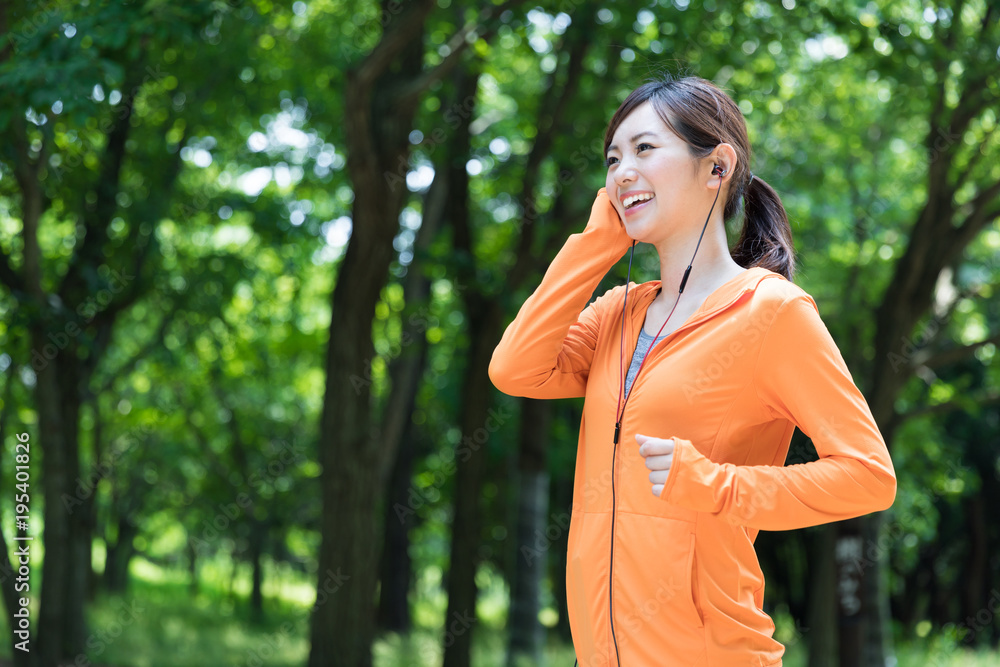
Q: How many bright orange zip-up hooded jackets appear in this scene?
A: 1